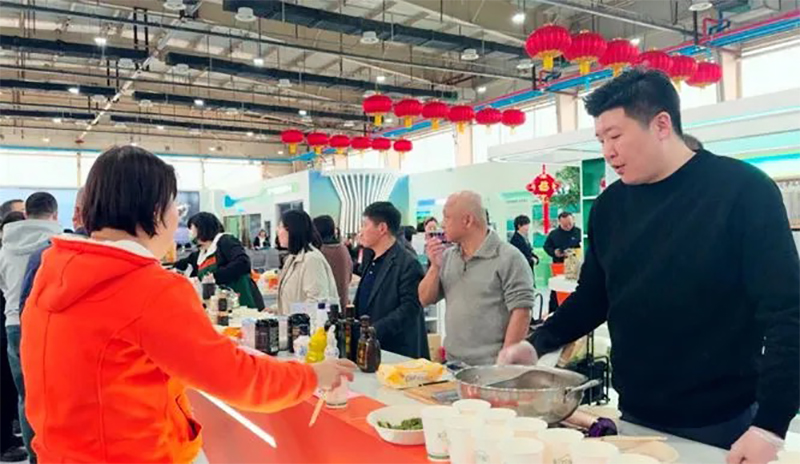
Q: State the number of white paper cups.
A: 11